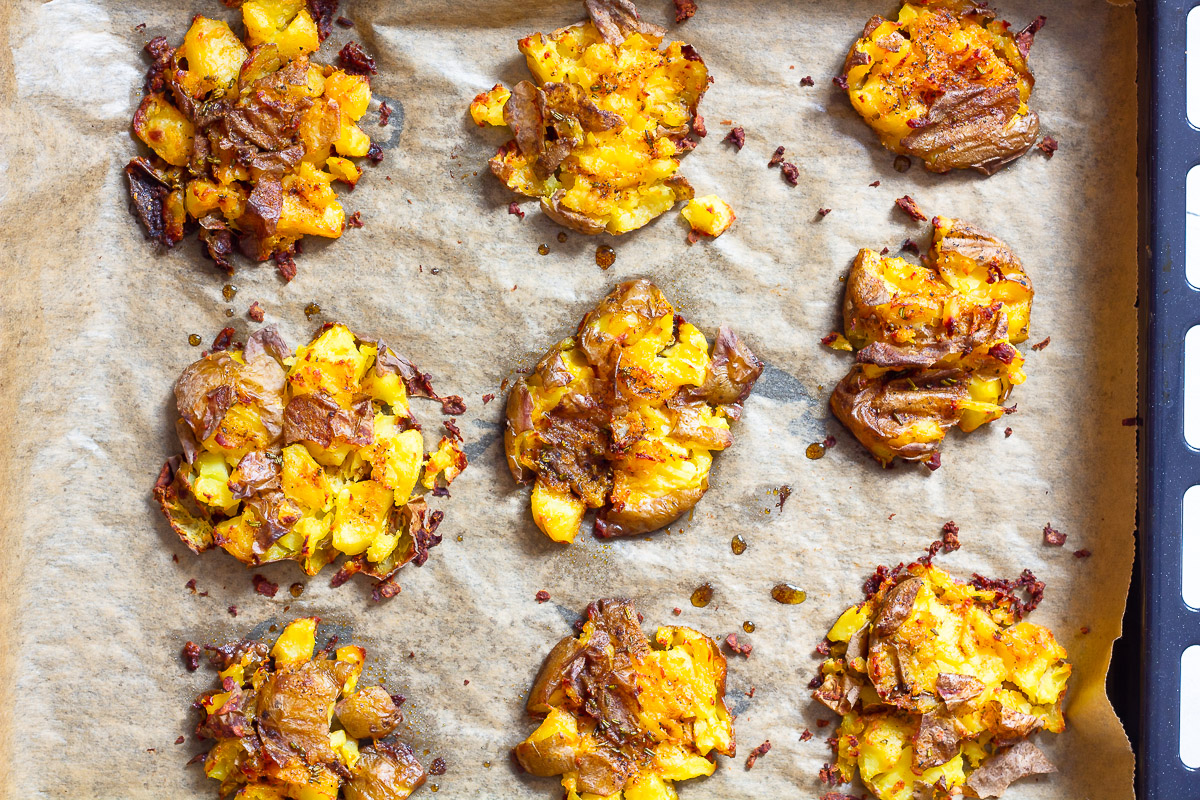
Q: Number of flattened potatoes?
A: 9